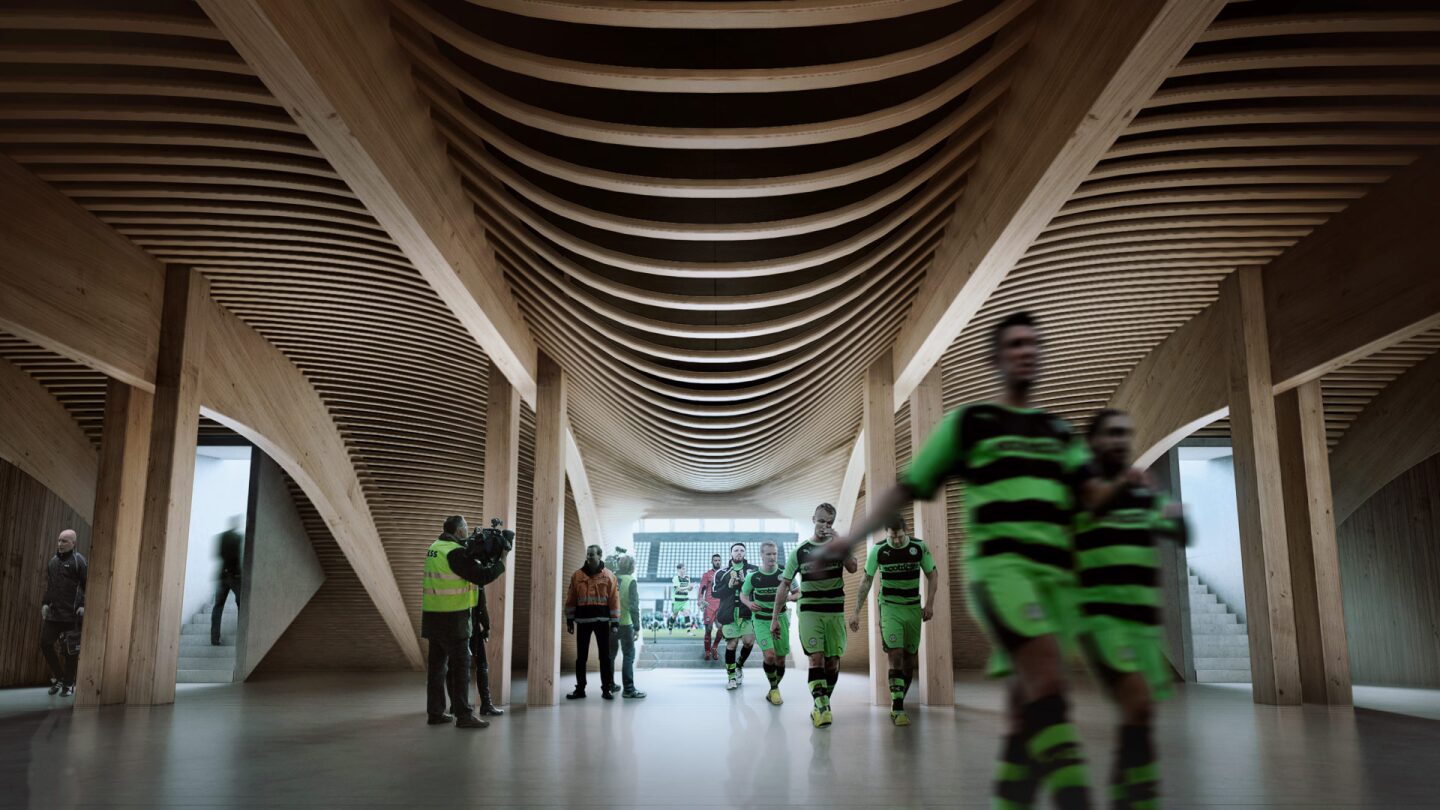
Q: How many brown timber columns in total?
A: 8